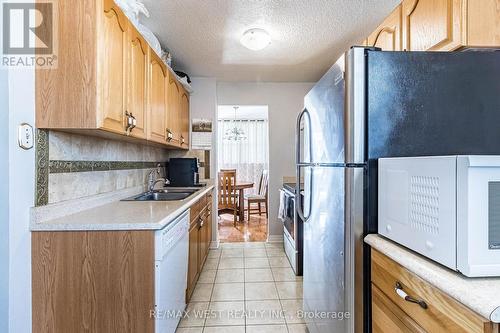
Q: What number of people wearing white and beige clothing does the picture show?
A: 0